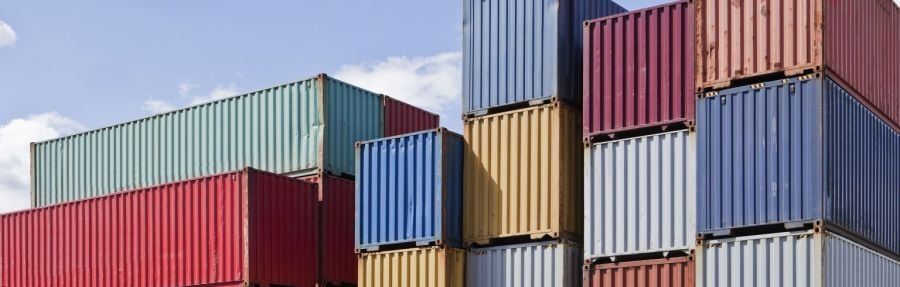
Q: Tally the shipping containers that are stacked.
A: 15